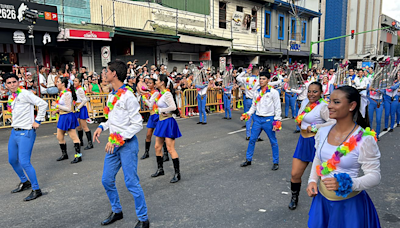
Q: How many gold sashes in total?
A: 6